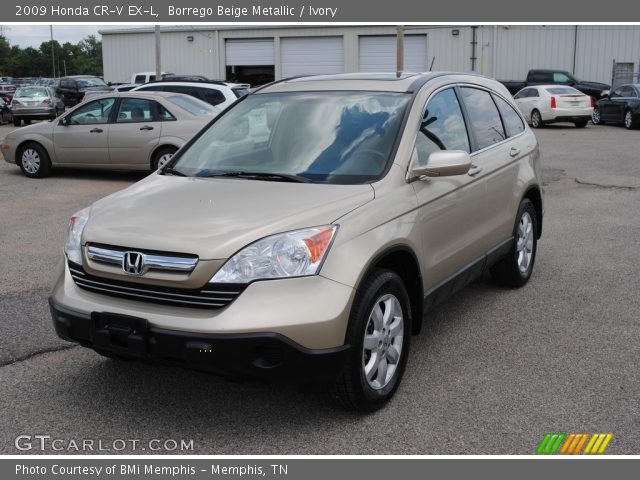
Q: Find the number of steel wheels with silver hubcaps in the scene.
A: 2